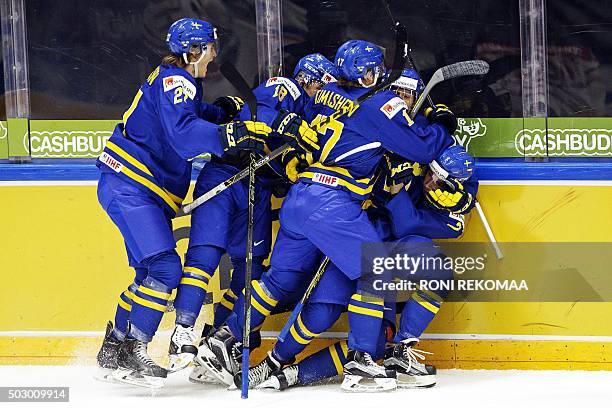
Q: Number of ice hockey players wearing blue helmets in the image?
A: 5